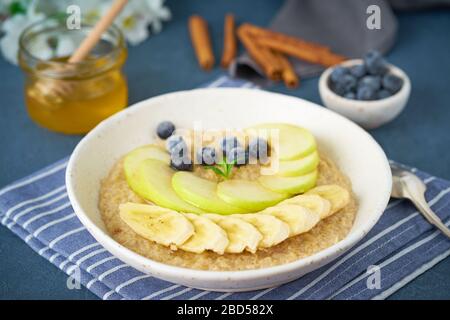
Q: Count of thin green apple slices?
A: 7